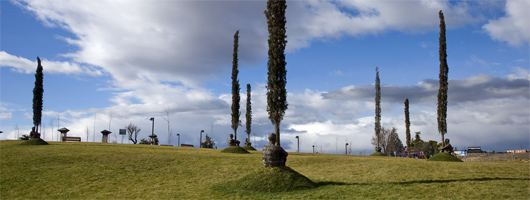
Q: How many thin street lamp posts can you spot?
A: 6